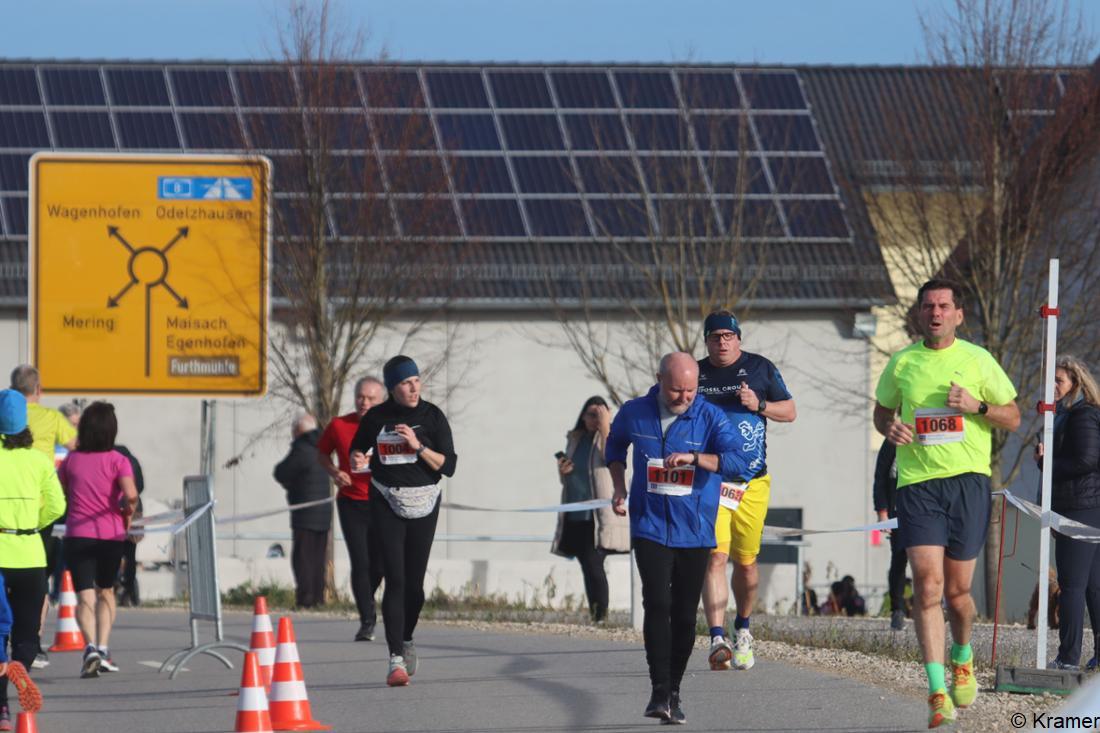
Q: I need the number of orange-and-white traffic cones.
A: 5